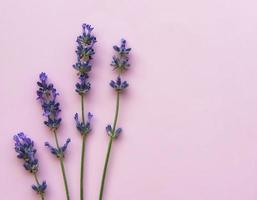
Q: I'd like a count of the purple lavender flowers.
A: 4